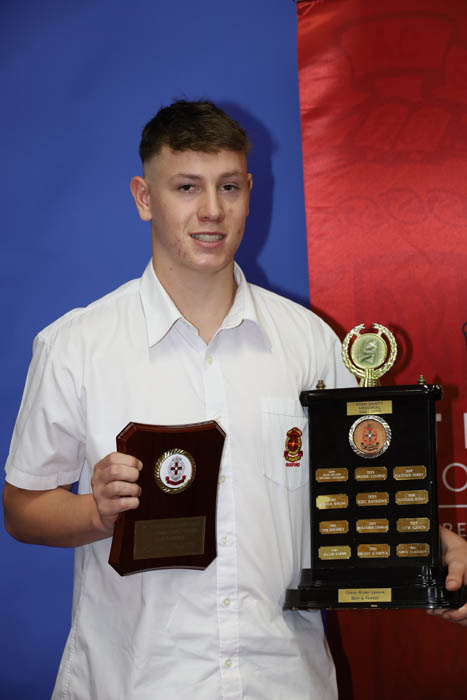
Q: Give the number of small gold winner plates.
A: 12